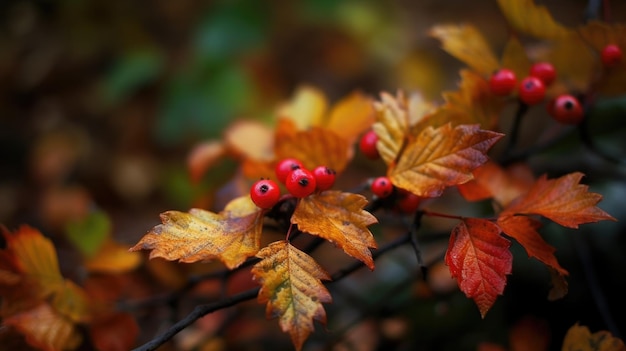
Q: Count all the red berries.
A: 12